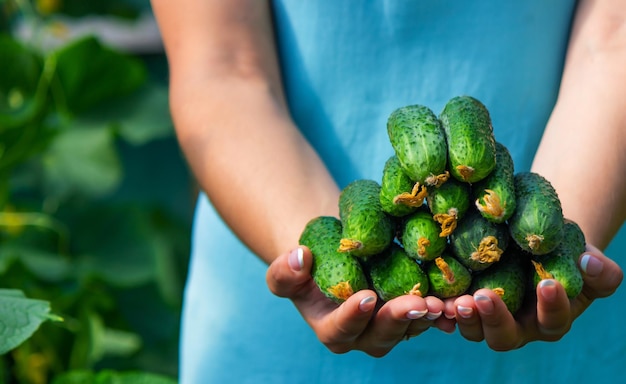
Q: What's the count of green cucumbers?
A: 14